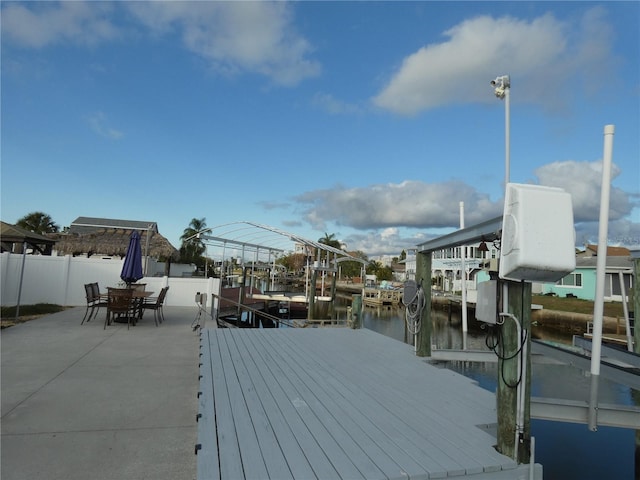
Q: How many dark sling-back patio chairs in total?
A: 6